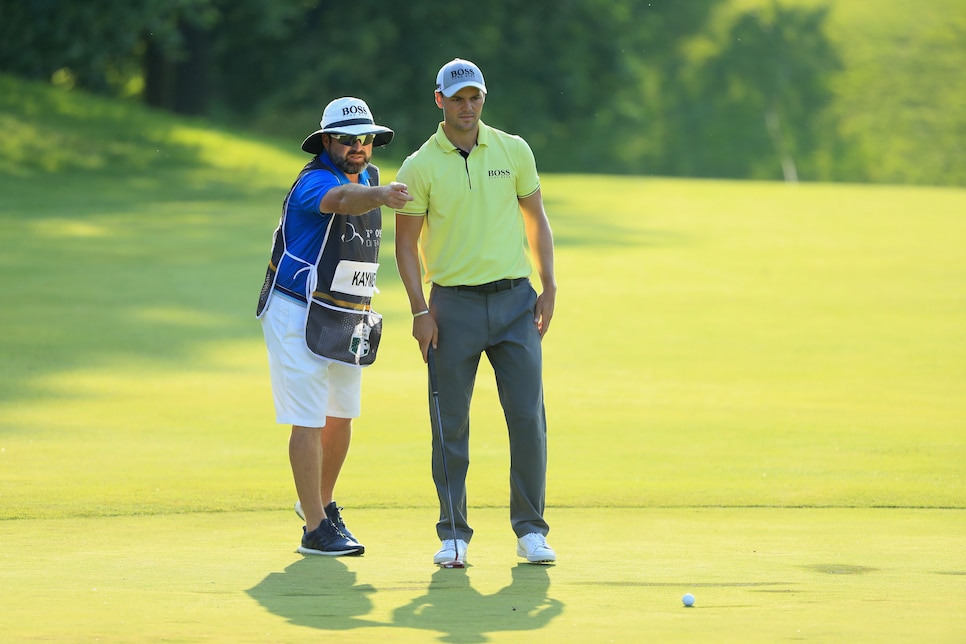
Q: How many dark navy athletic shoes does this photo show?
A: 2